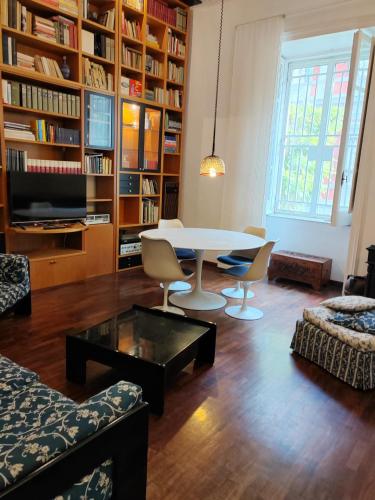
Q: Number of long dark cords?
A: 1